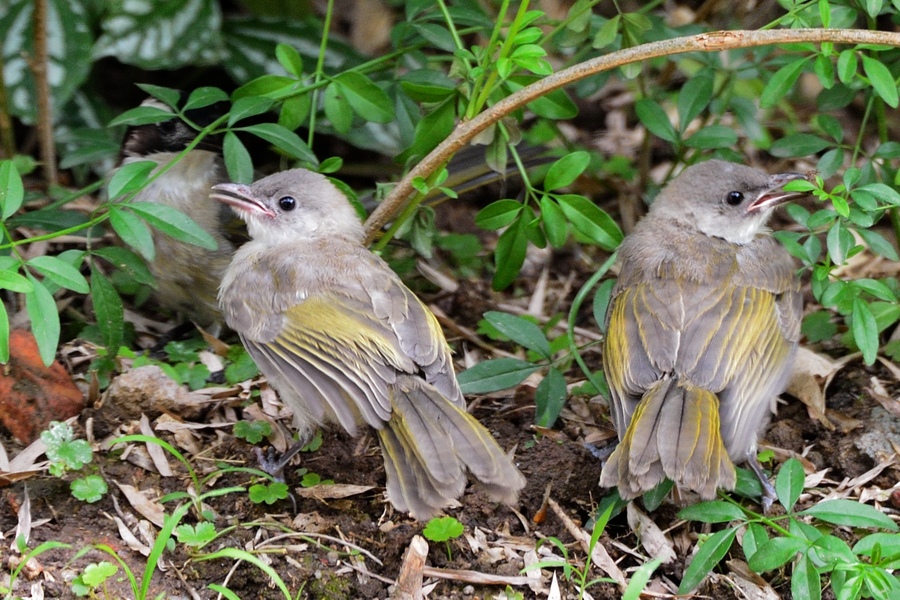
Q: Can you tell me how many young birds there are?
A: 2